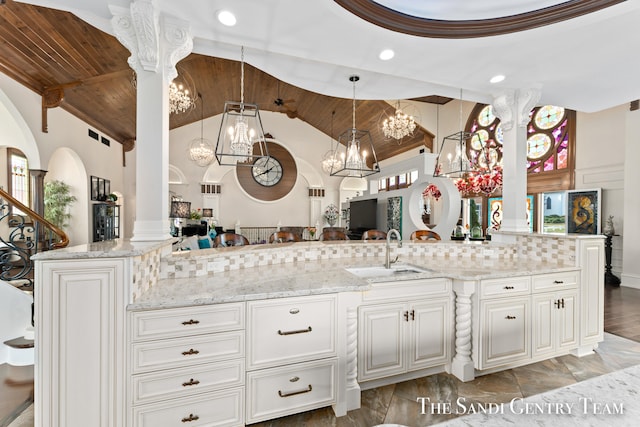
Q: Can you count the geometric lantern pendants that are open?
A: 3